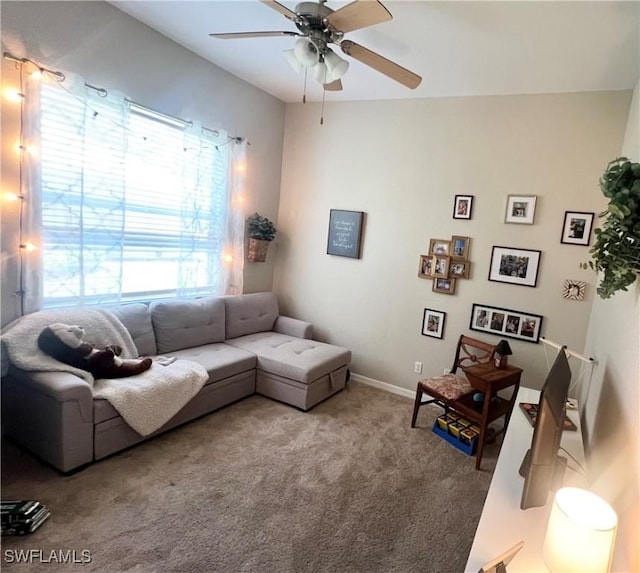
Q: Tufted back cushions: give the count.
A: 3